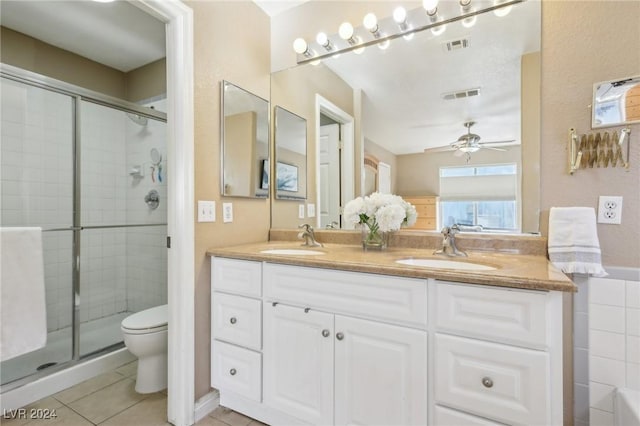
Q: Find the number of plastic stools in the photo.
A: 0